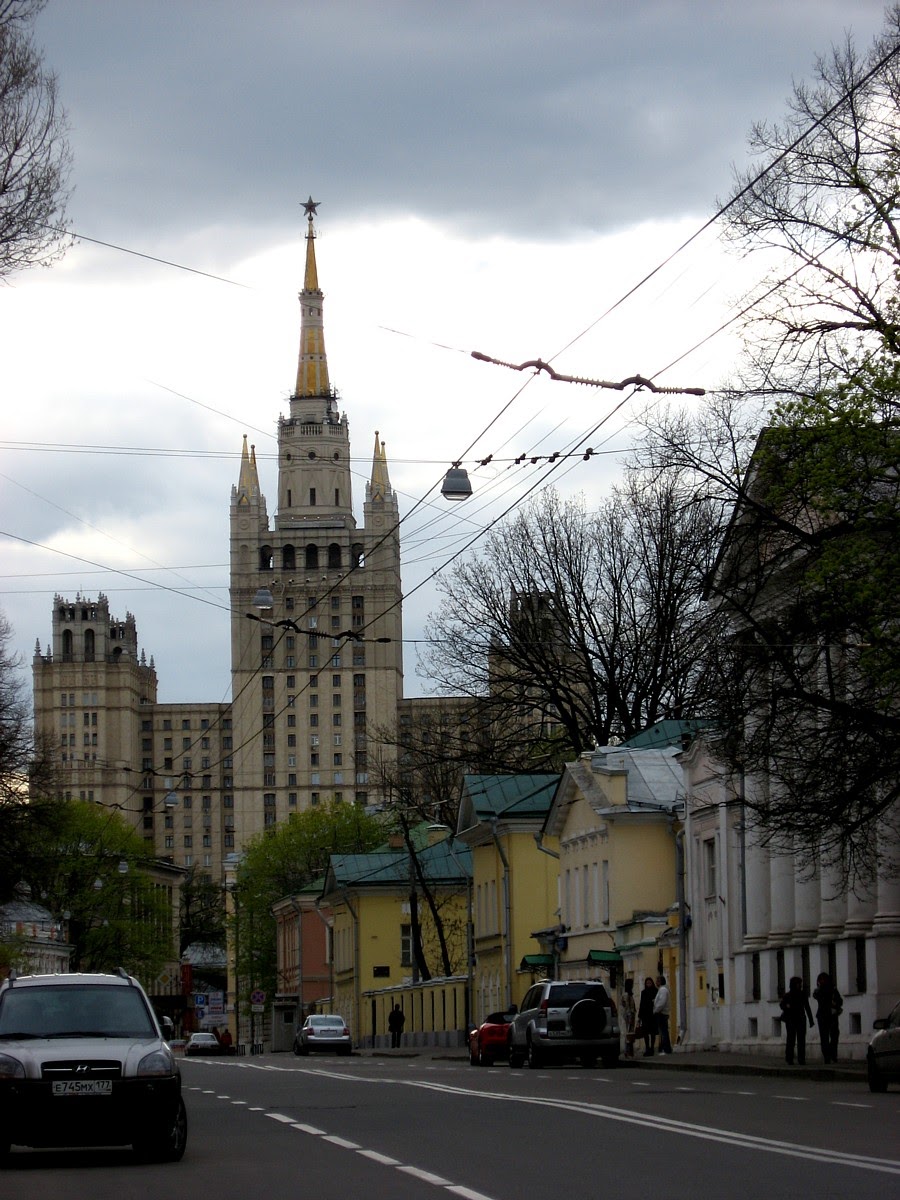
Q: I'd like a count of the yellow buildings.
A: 3